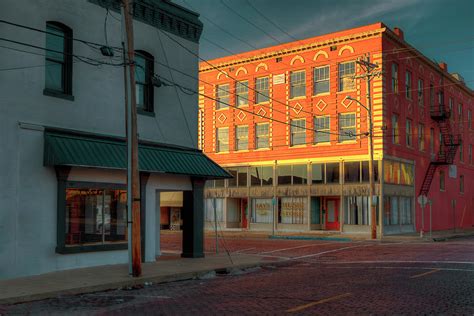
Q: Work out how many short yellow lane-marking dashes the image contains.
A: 2